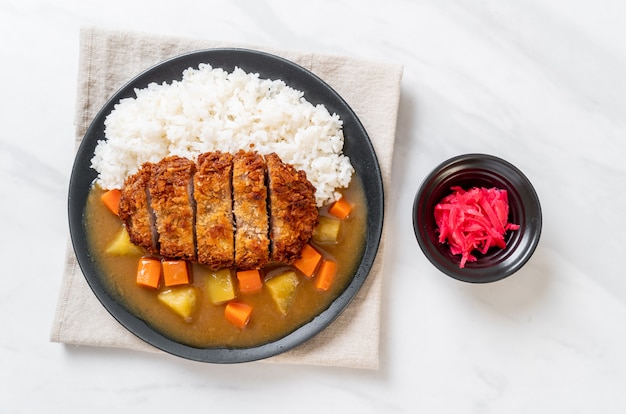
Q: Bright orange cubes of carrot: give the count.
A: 8